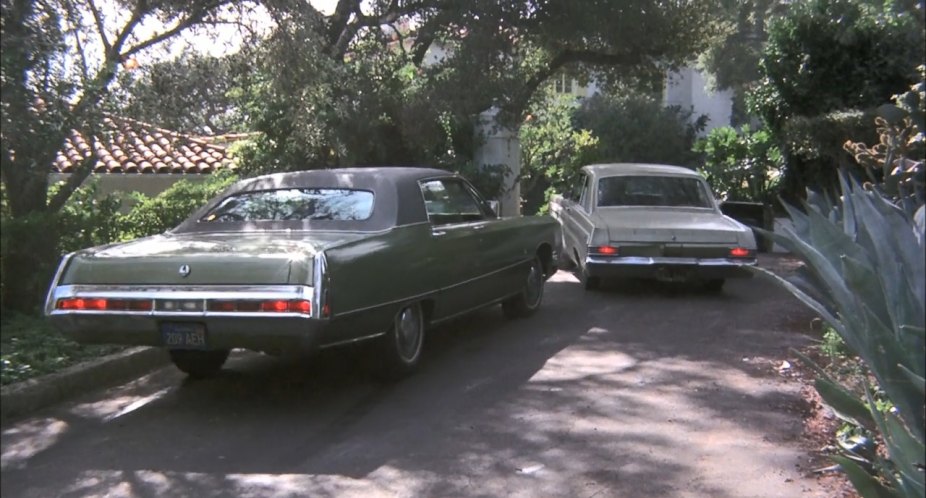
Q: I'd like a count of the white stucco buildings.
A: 1